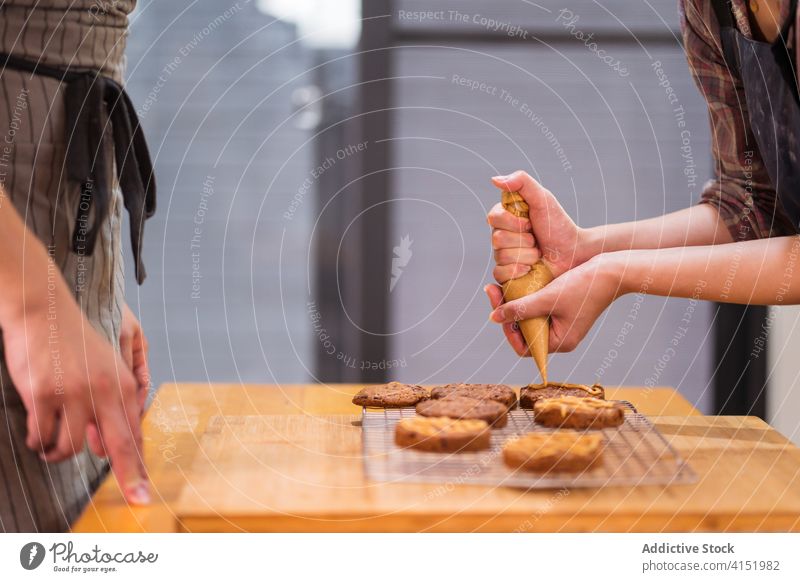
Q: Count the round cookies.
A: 7